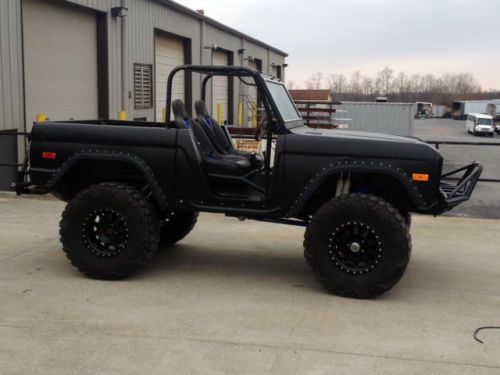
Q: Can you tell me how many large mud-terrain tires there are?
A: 4